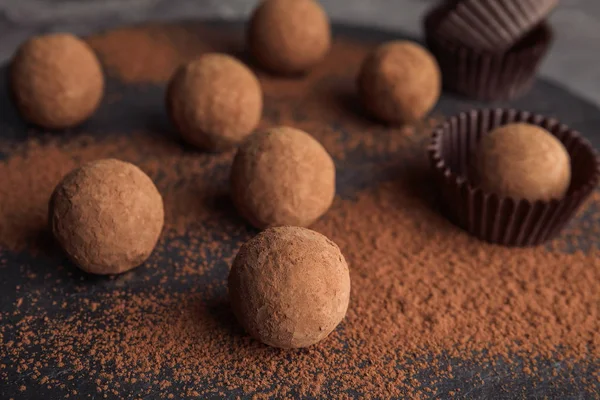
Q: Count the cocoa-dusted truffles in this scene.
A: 8